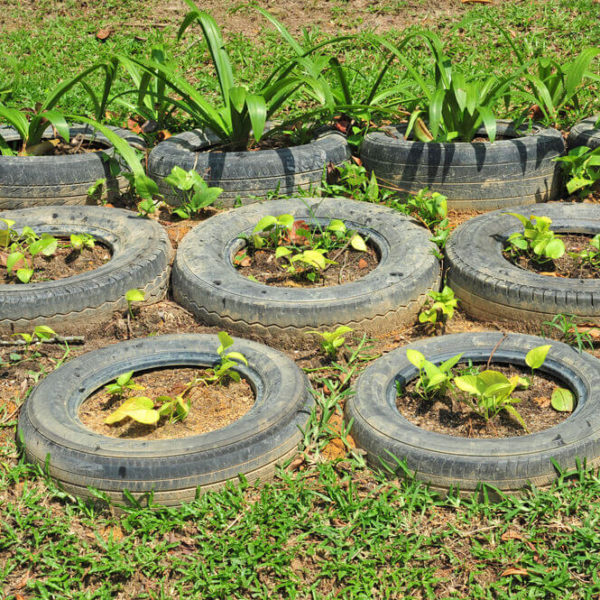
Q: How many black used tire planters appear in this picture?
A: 9